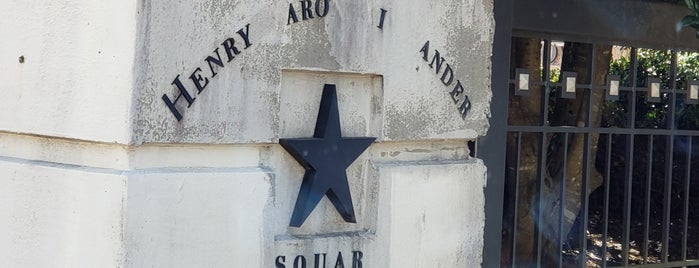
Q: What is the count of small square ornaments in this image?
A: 5